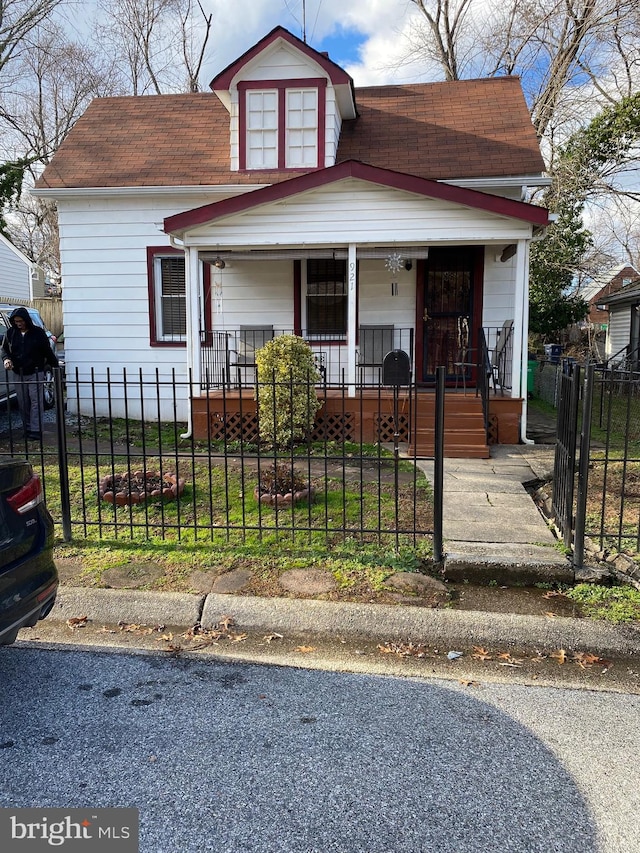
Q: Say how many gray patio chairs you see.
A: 3